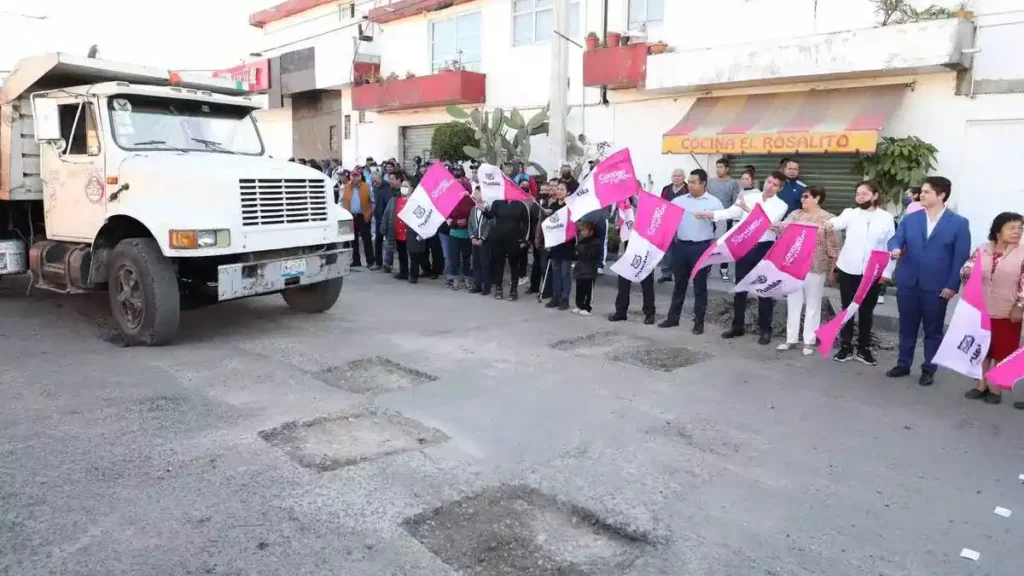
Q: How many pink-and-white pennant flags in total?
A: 11